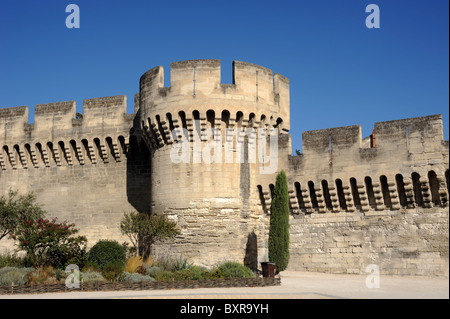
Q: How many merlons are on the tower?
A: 4